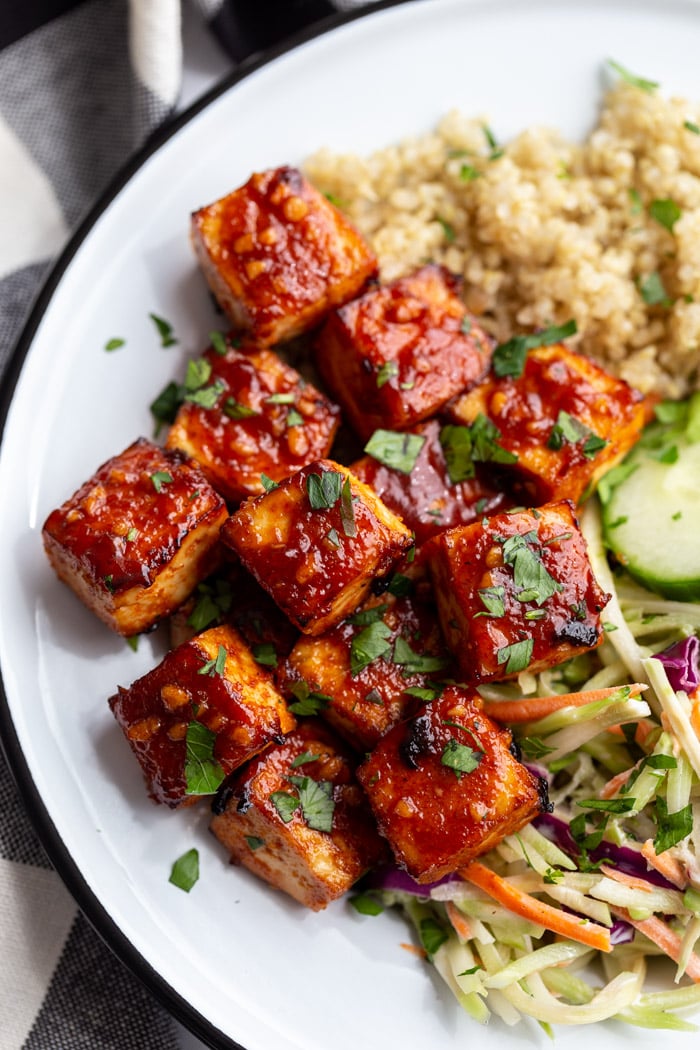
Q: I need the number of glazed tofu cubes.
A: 13